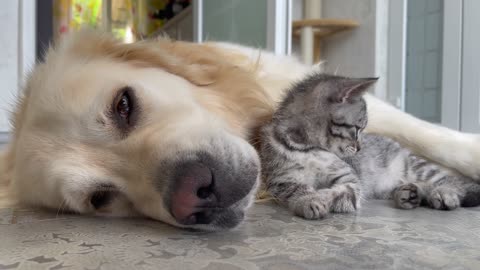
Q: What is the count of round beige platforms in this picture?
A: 1